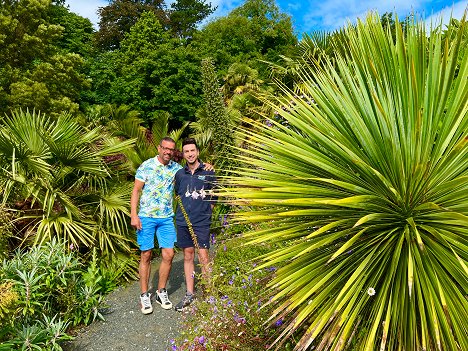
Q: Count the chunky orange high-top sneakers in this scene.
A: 0